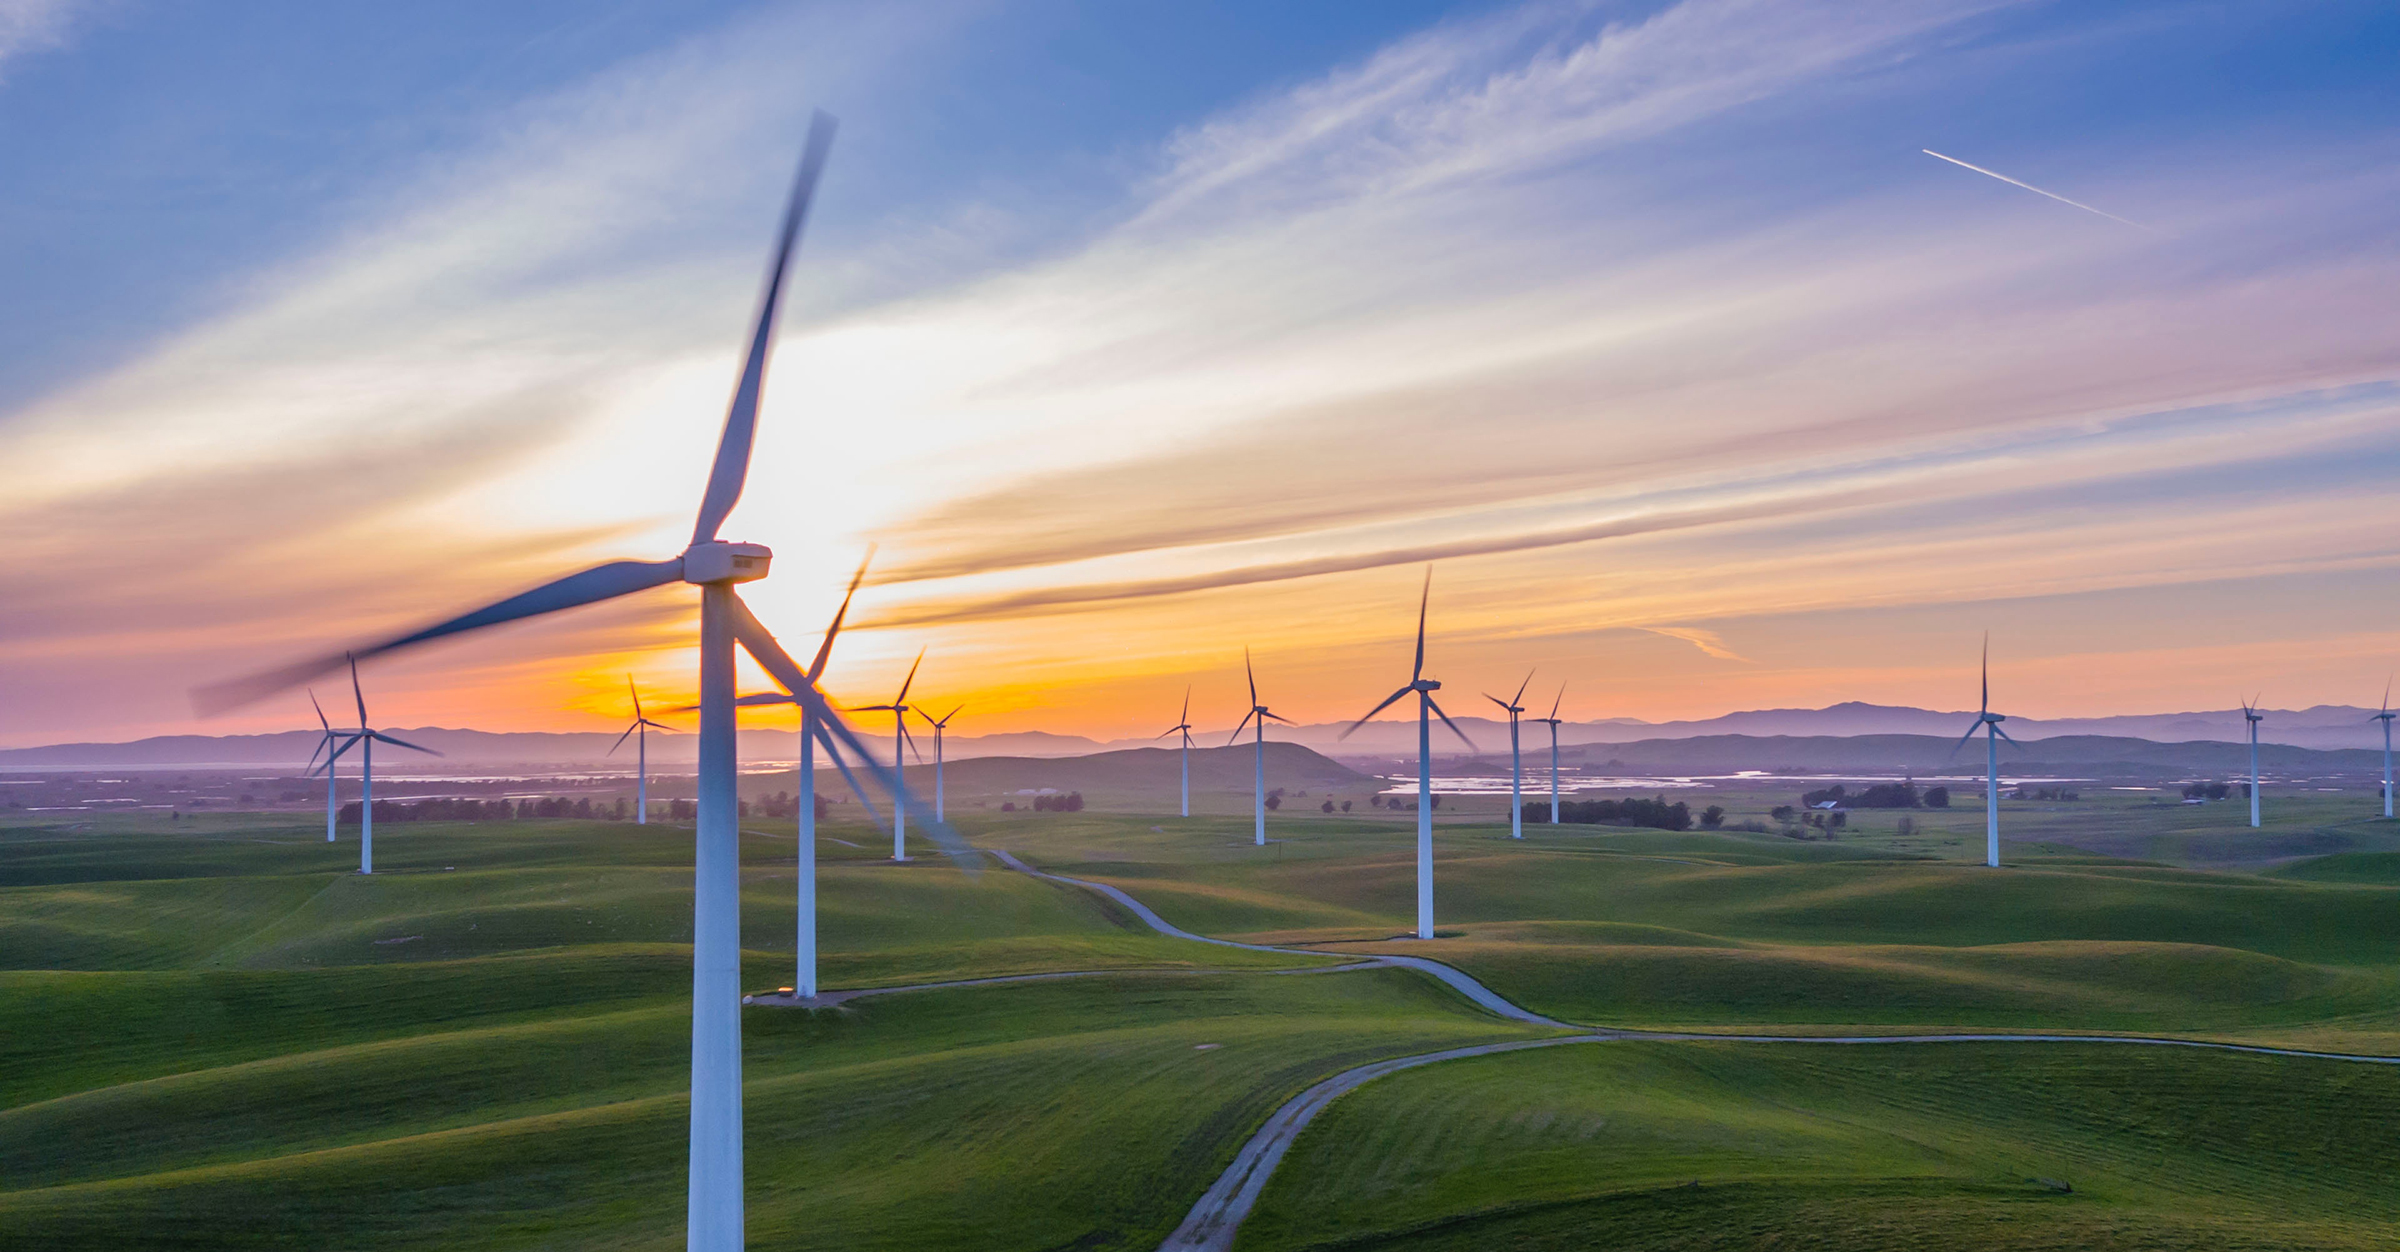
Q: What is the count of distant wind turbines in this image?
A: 14